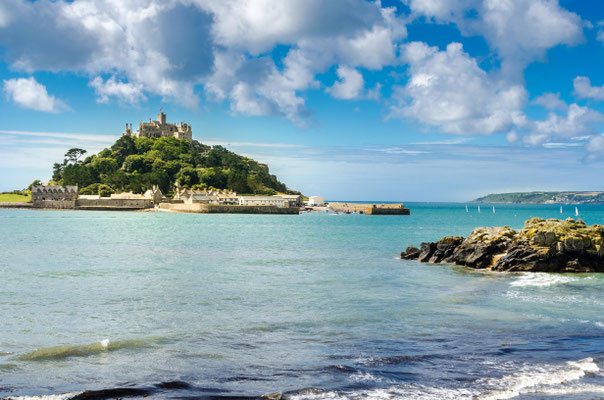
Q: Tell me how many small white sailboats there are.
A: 5